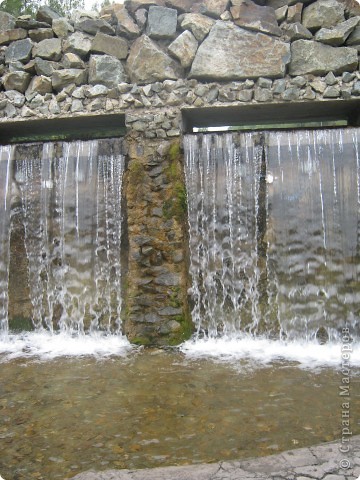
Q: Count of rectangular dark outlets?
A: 2